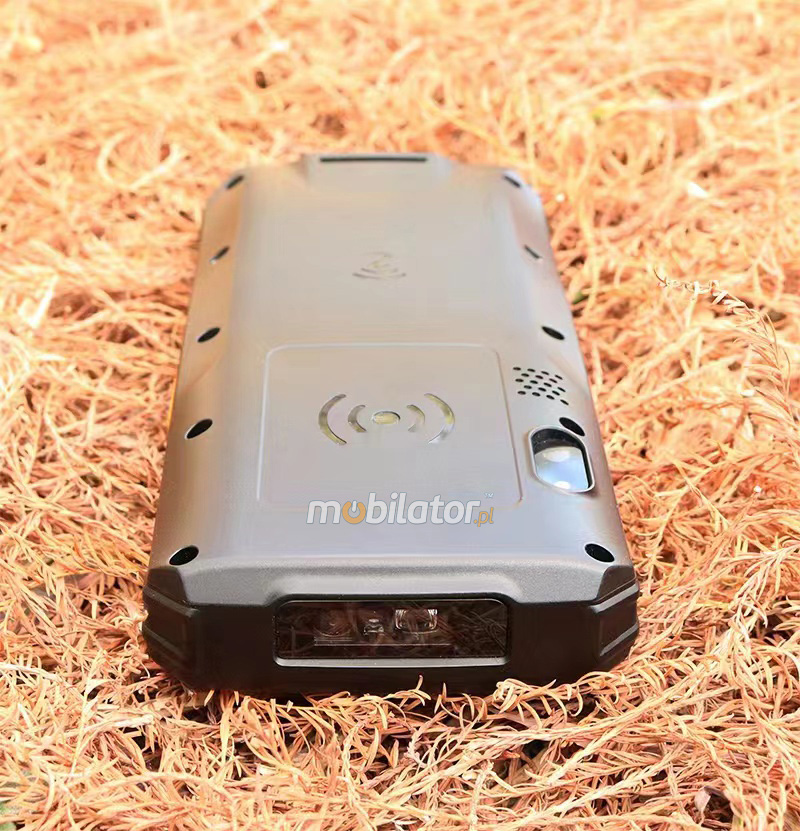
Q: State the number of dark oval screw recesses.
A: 10